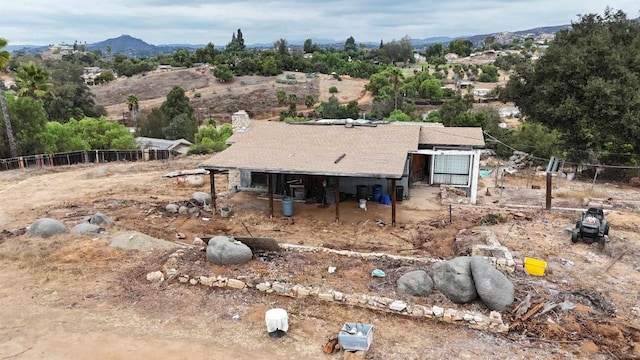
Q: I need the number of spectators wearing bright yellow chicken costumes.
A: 0